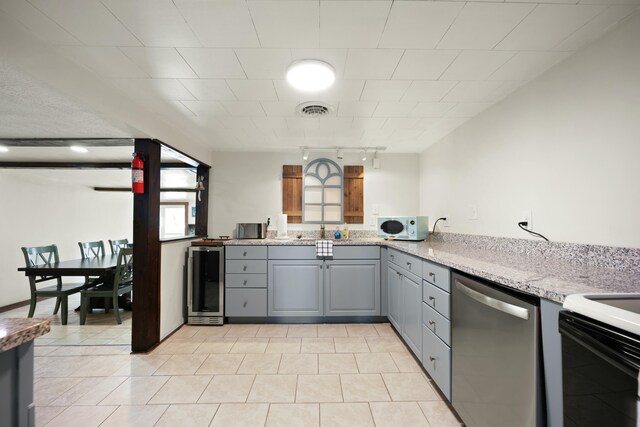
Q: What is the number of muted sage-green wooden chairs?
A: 4